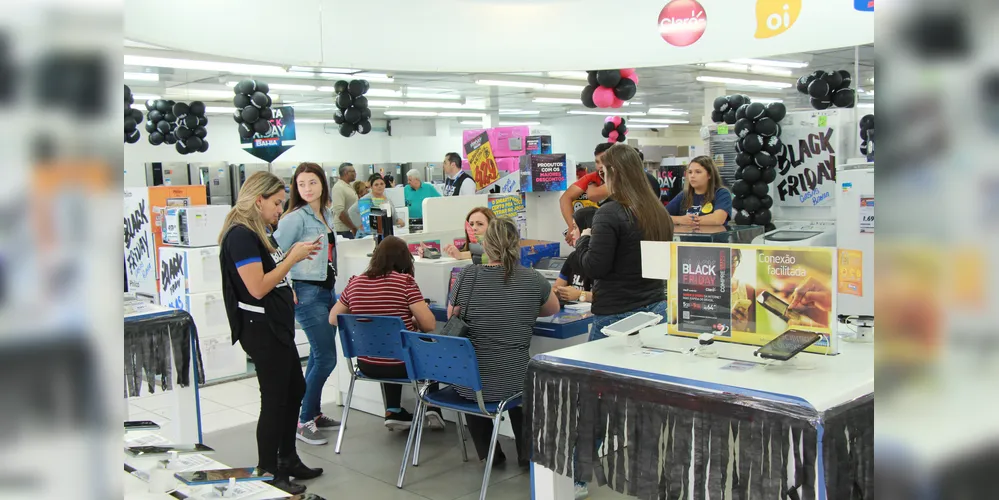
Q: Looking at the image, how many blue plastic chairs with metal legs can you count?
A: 2